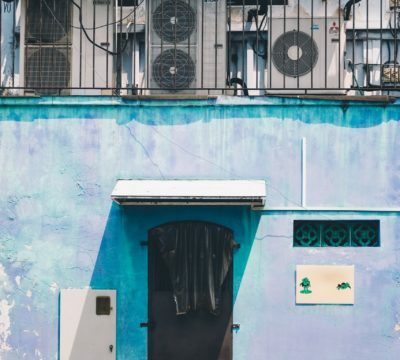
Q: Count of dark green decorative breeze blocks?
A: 3